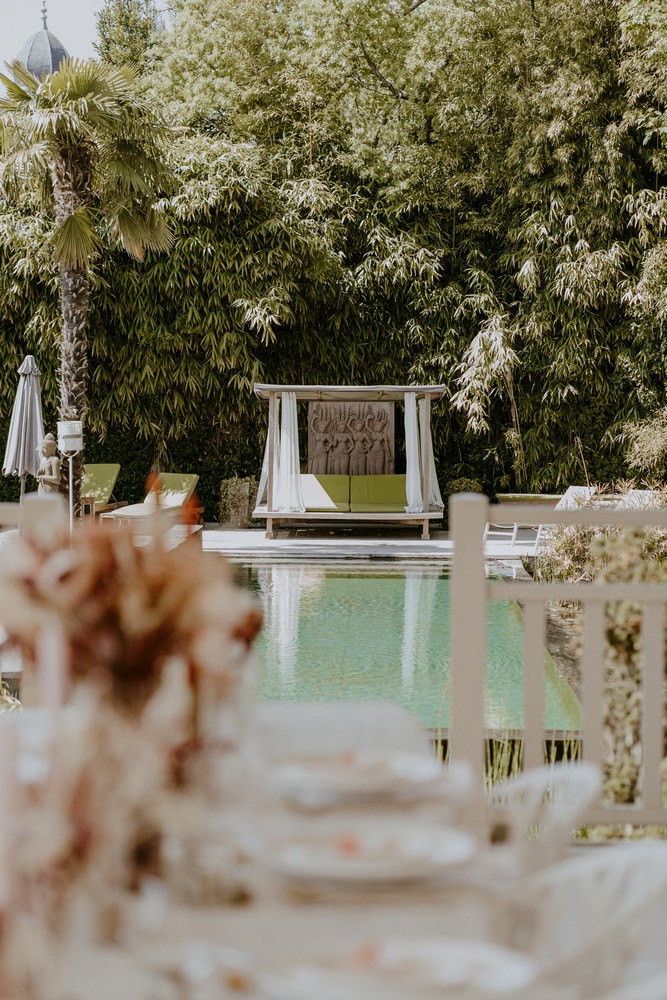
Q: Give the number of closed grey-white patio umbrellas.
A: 1